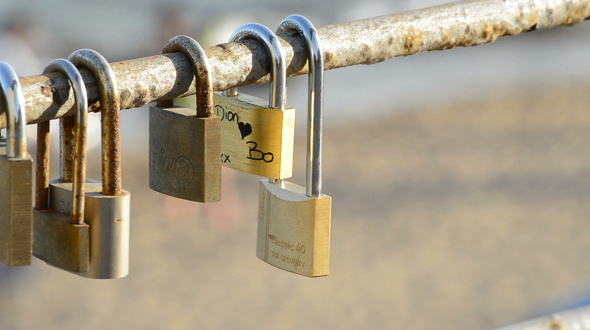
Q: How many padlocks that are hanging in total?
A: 6